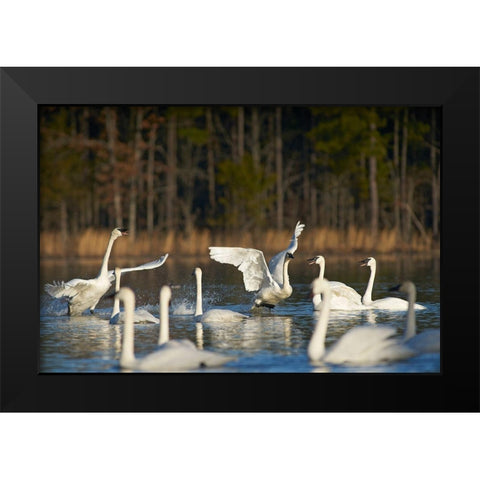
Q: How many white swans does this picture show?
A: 10